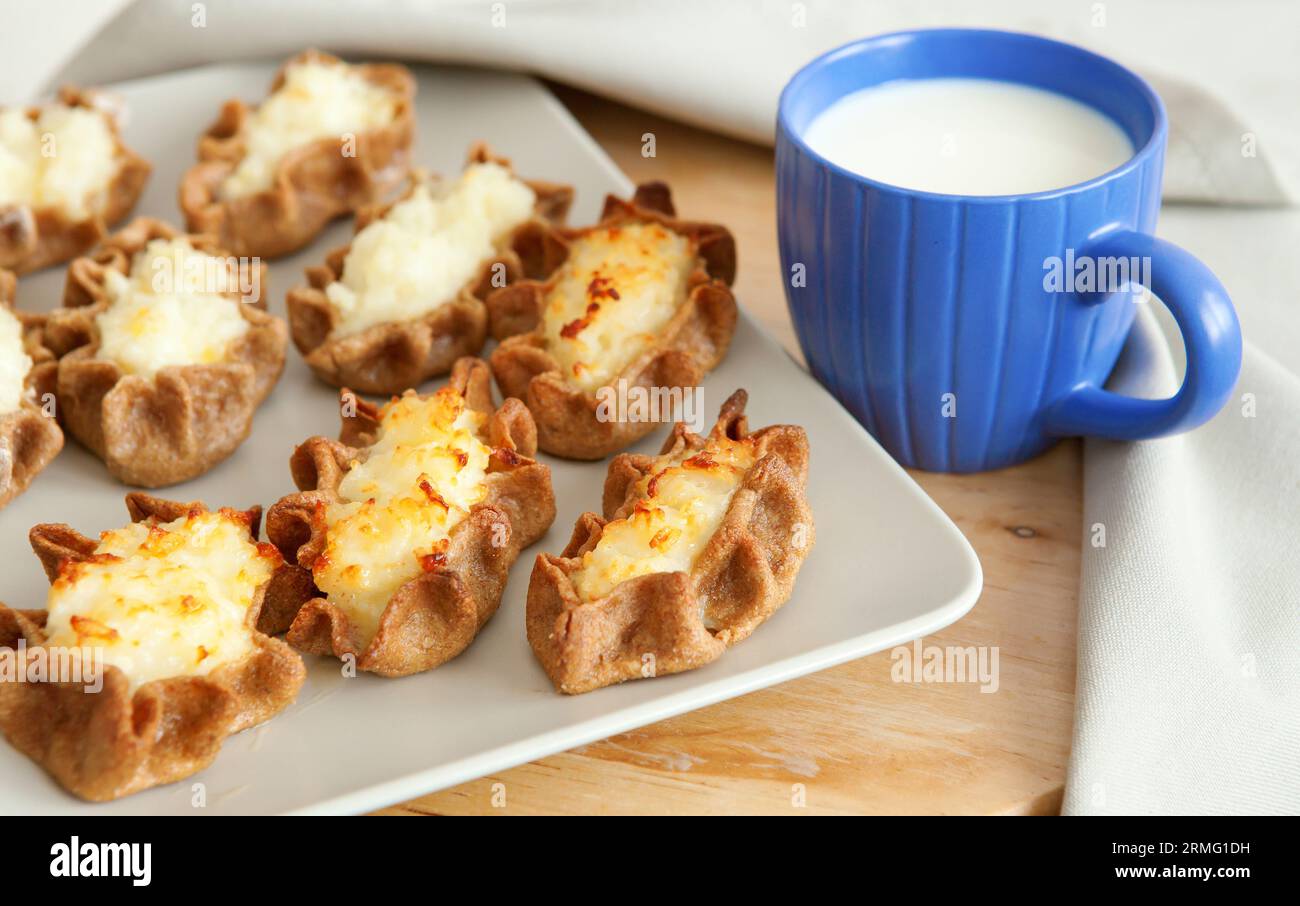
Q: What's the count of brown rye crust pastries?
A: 9